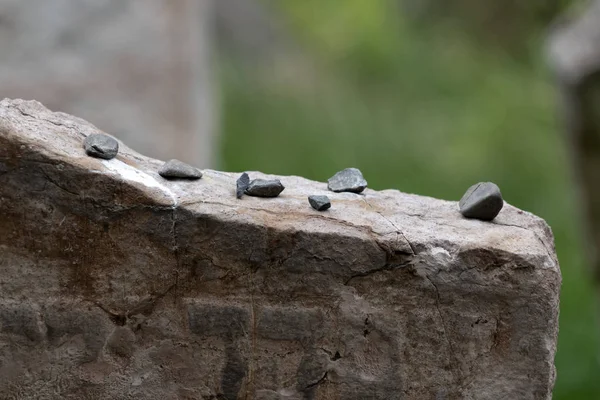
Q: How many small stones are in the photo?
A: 7